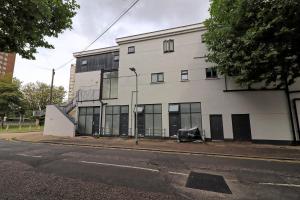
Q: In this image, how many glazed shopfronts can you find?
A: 4